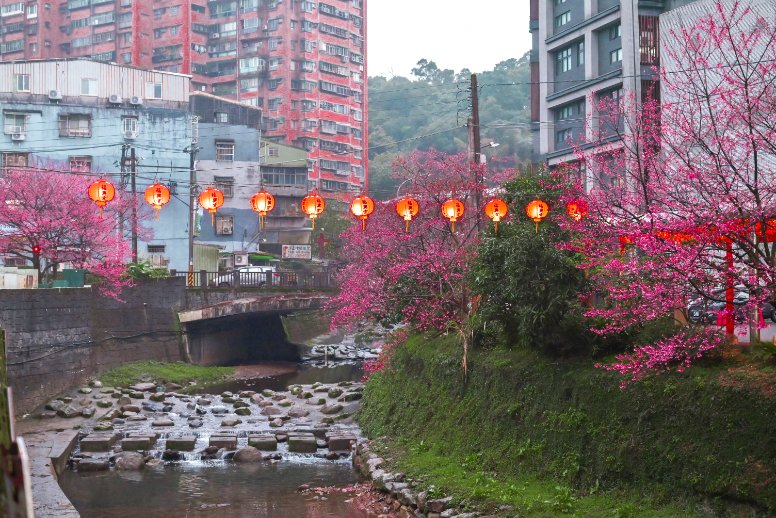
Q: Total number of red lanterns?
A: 11